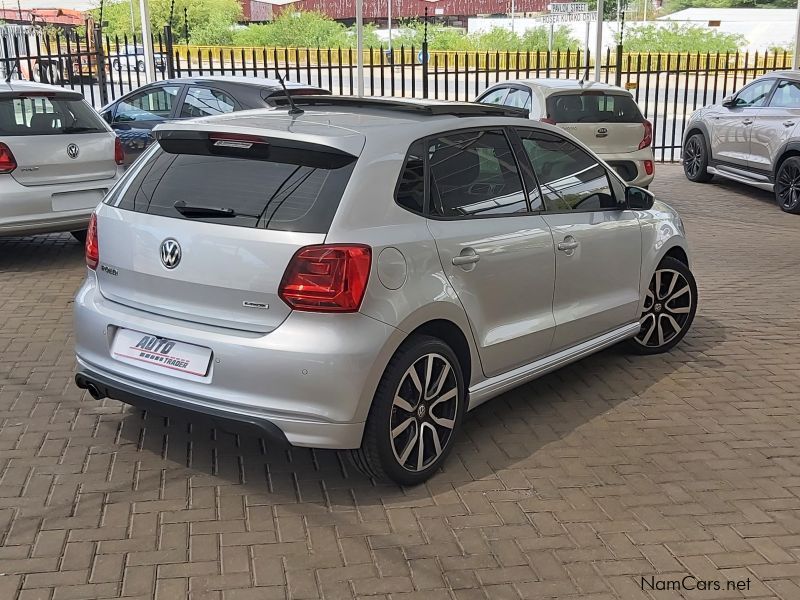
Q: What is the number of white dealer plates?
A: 1